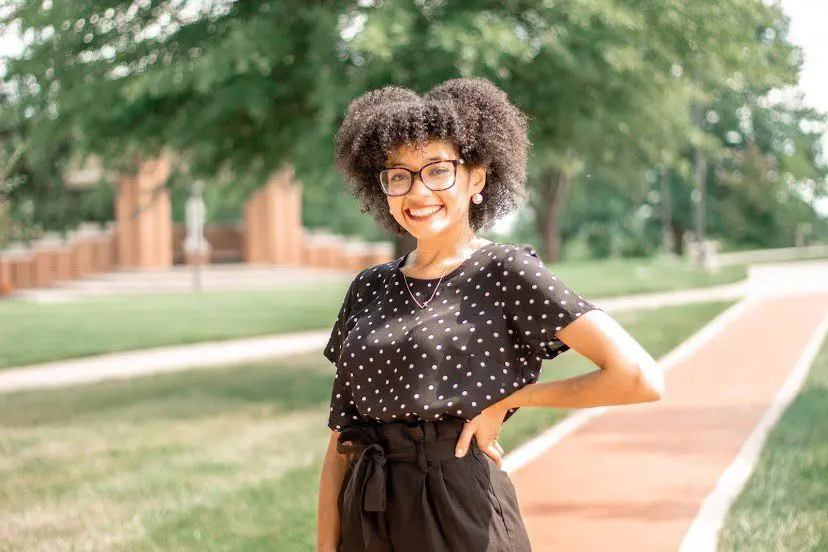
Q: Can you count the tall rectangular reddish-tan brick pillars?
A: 2